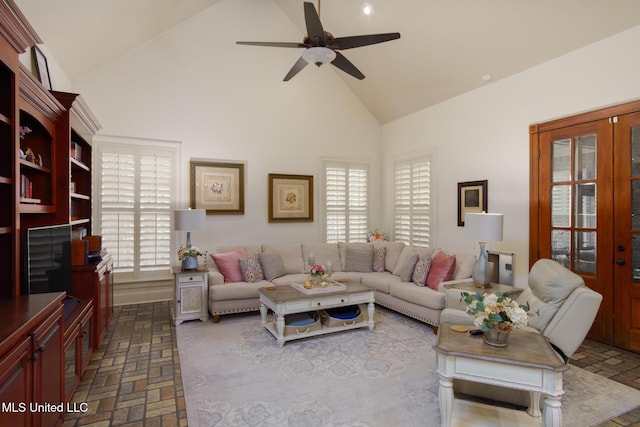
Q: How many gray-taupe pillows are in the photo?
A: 3